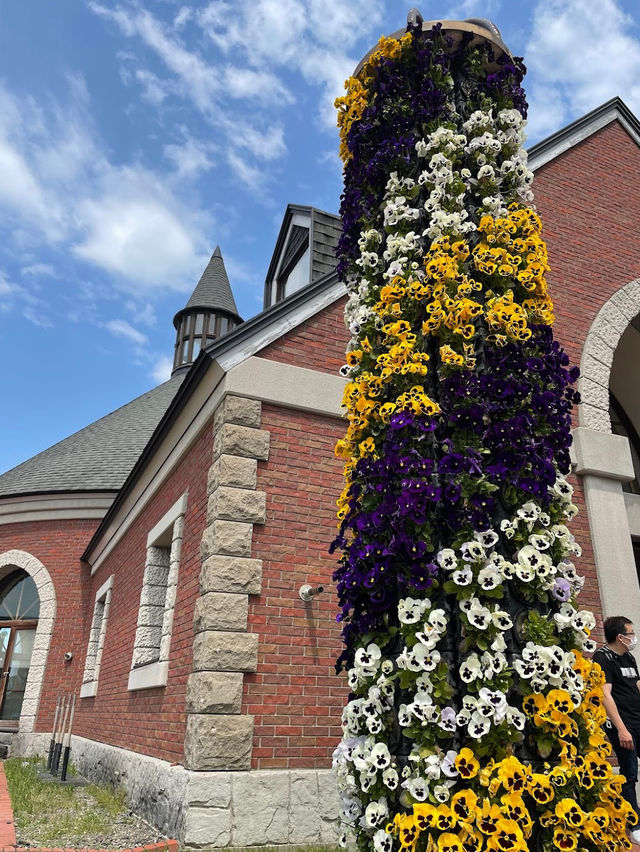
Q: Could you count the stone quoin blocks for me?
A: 10